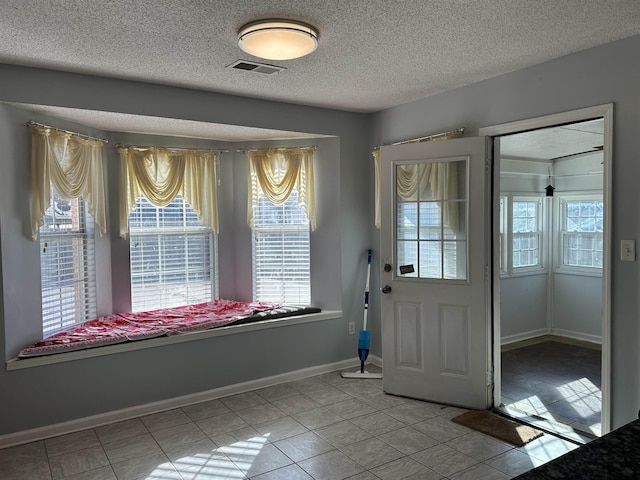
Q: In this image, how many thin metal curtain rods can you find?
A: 4